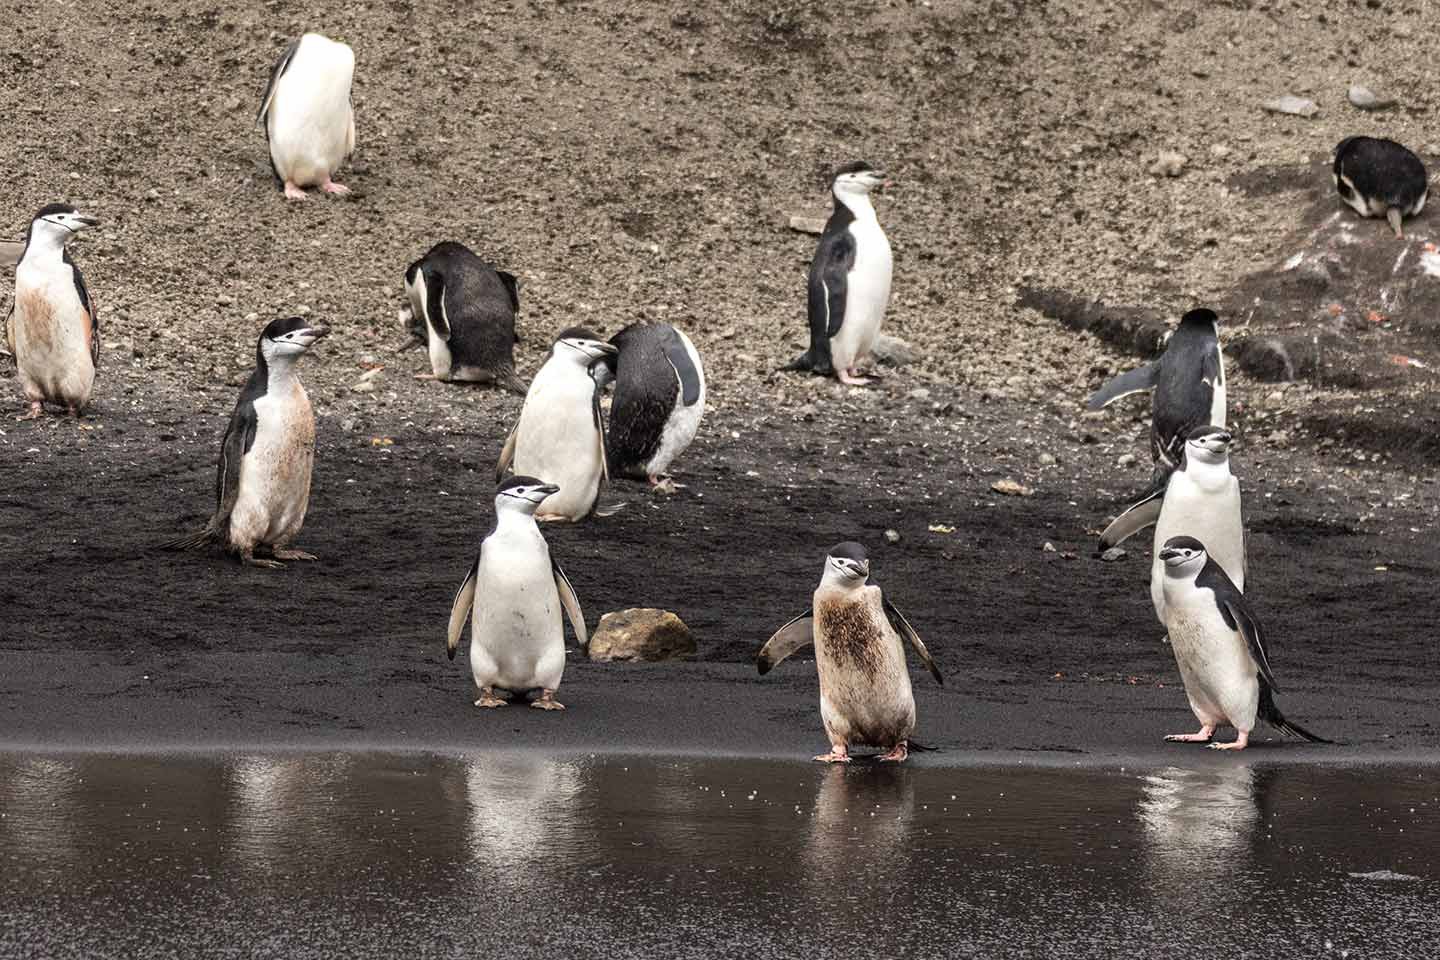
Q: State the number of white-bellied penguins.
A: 13